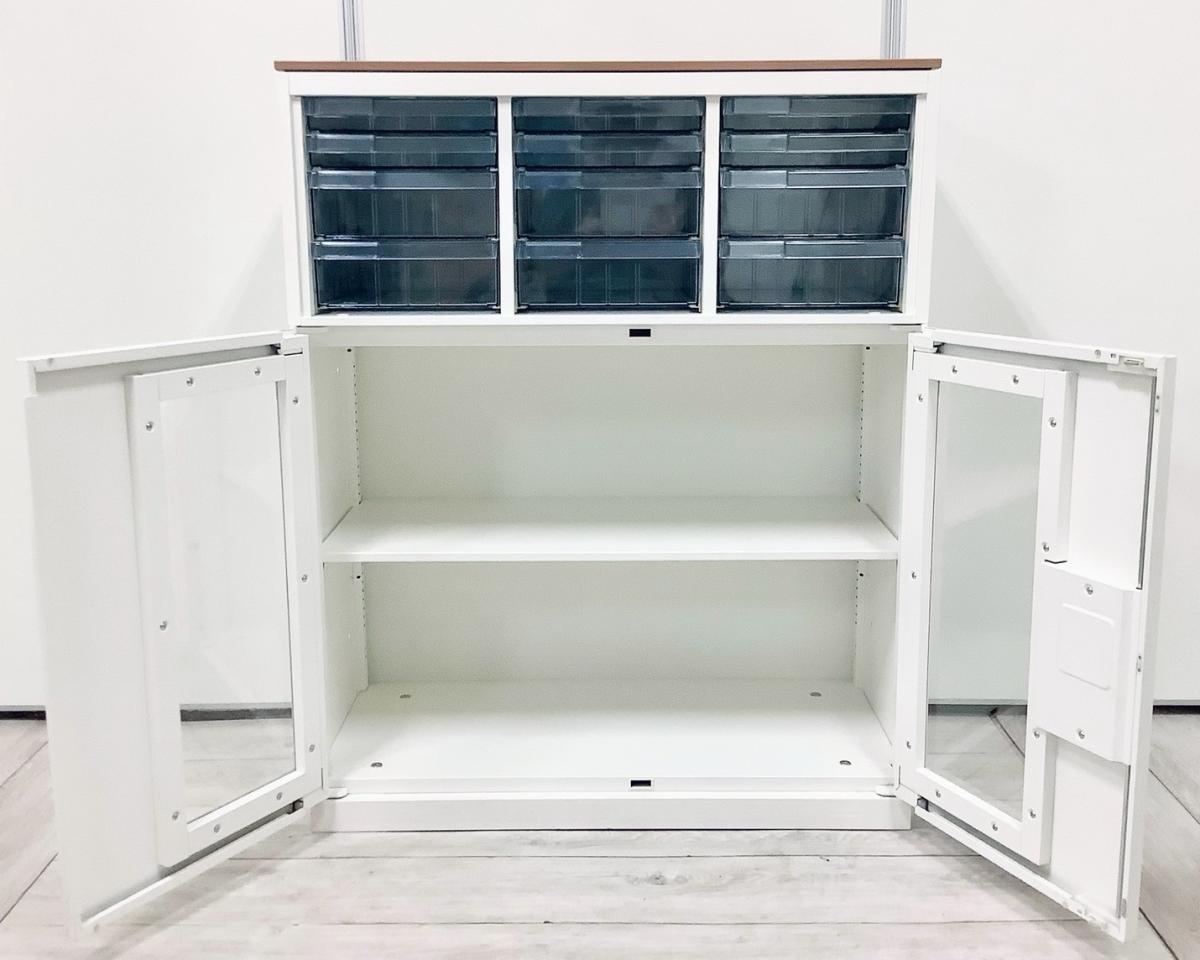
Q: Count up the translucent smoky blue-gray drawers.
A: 12